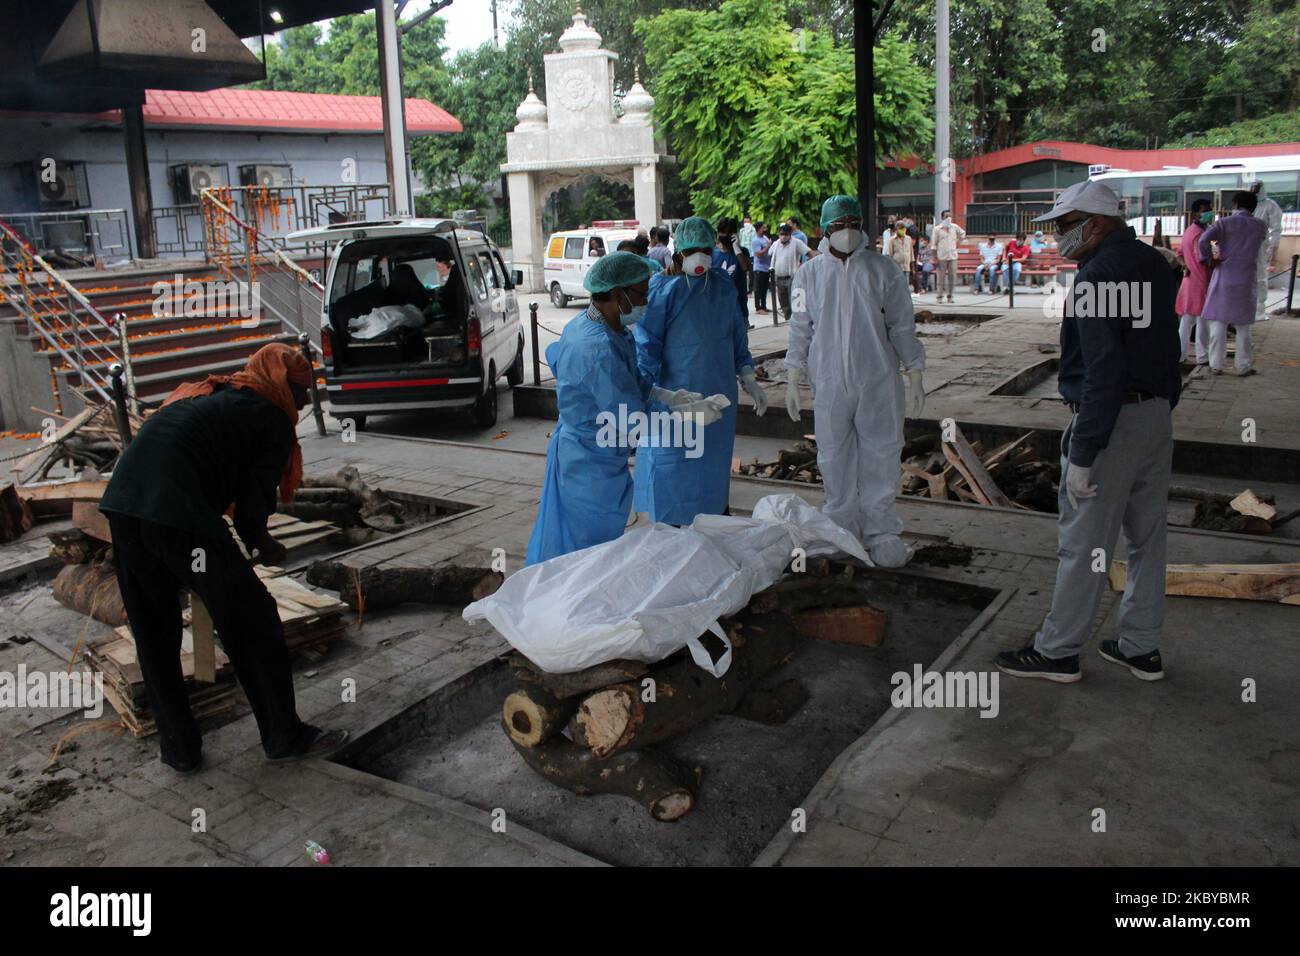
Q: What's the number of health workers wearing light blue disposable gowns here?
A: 2